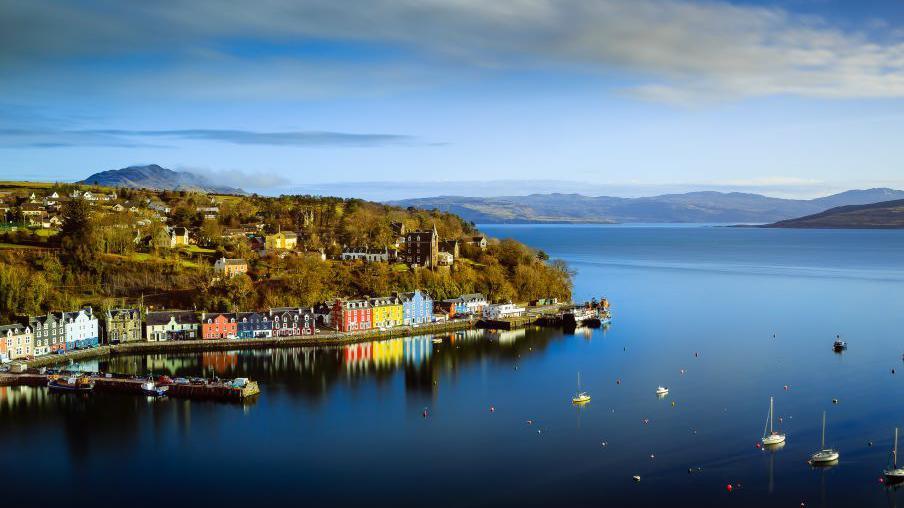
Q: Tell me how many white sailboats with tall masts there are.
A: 4